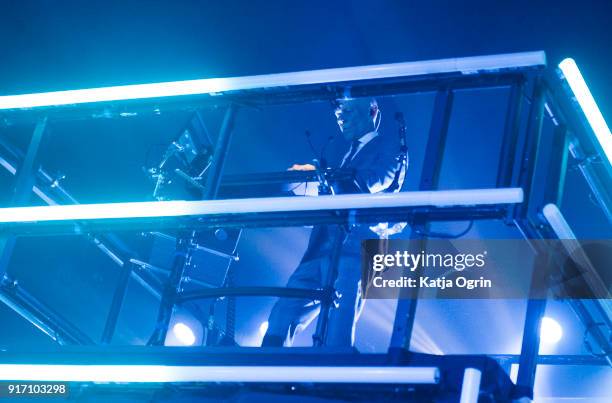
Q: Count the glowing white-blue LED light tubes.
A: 6